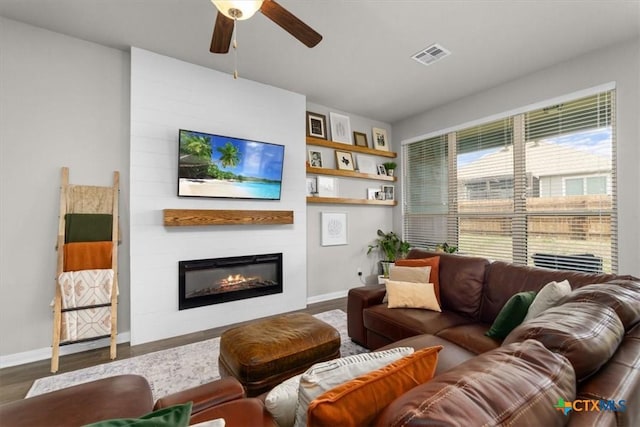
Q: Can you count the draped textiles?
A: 4